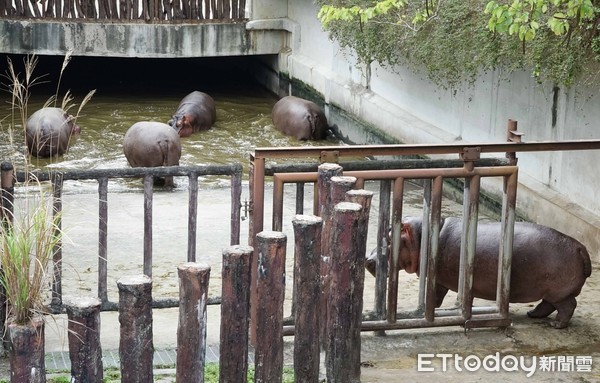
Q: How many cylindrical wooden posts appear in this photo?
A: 11